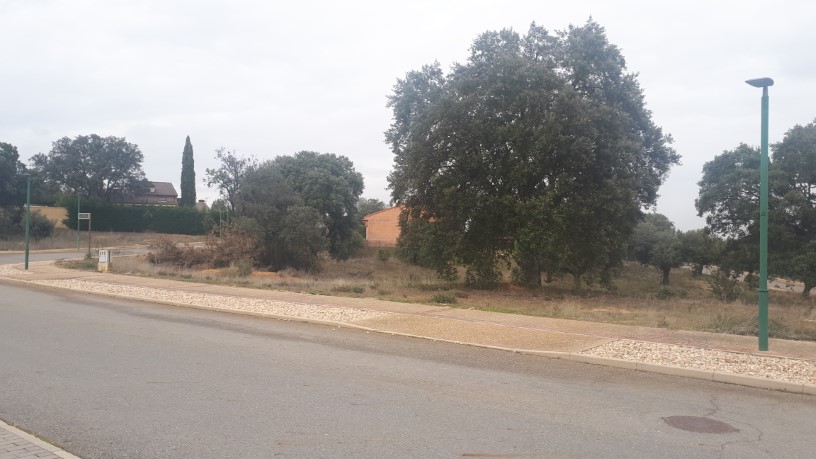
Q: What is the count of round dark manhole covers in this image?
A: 1